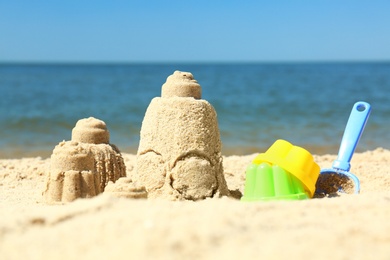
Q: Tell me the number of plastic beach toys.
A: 3